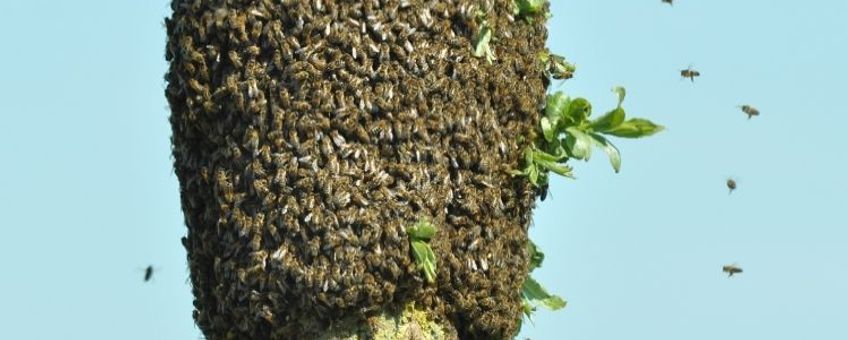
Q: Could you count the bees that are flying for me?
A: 6